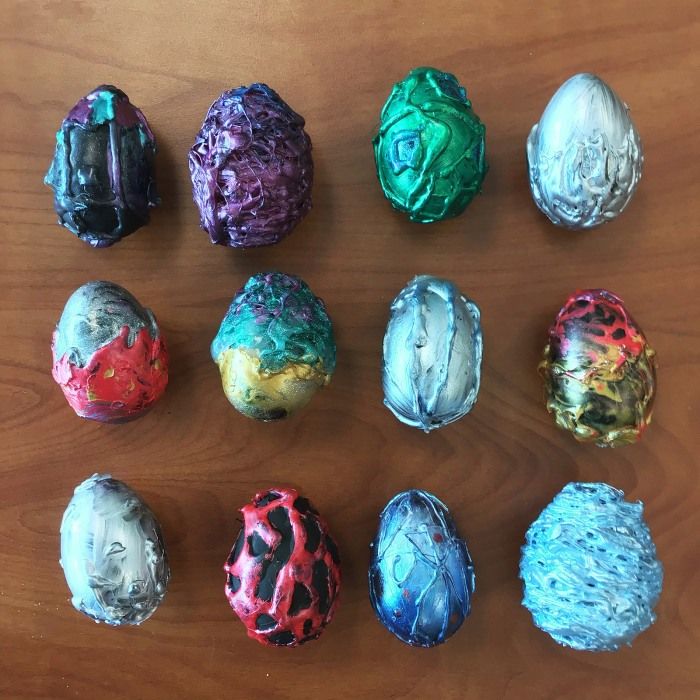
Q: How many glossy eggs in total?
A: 12